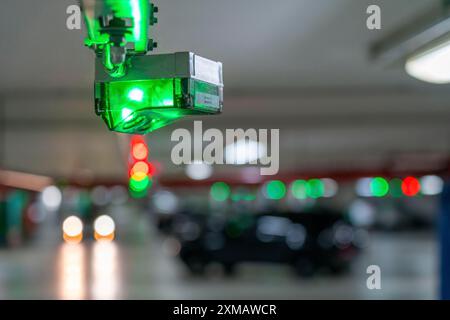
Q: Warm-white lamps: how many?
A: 2